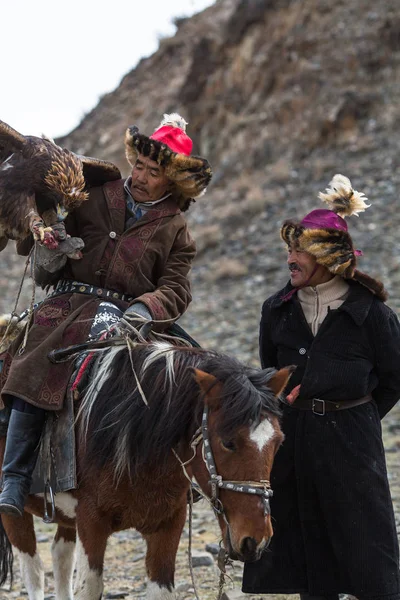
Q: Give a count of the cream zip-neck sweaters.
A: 1